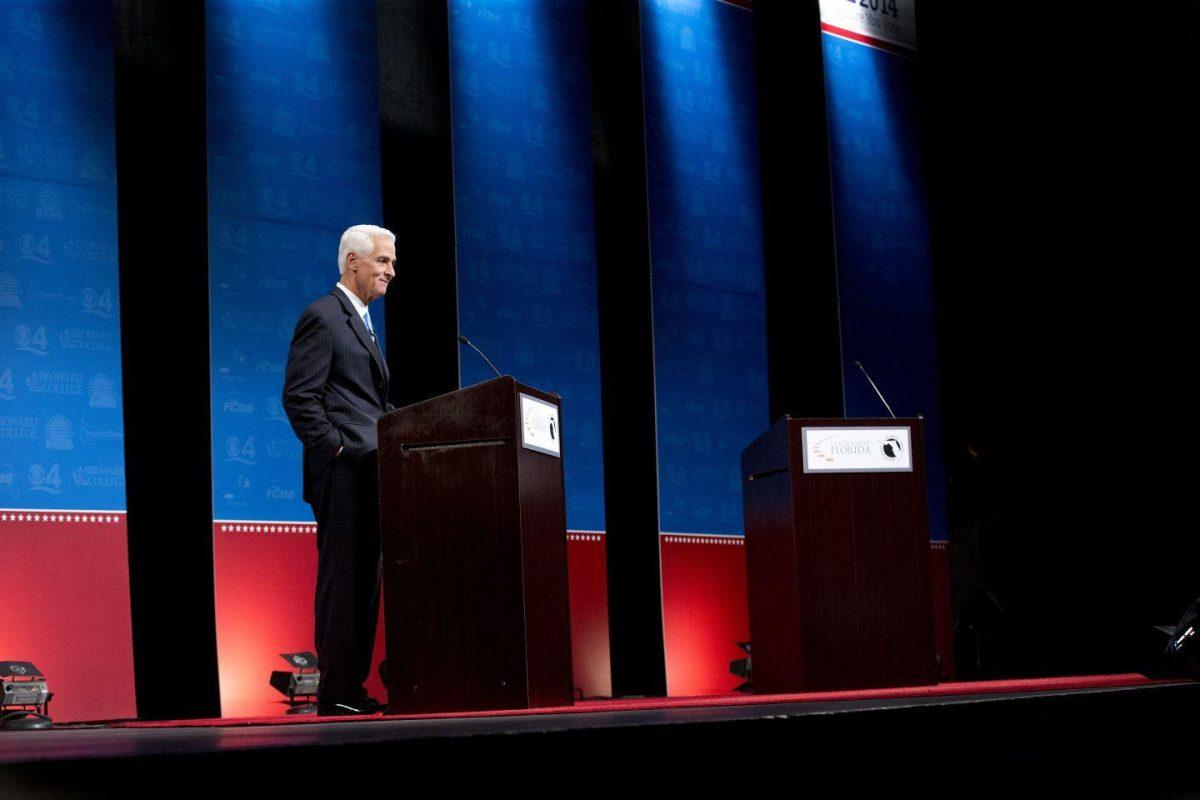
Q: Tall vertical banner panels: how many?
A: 5